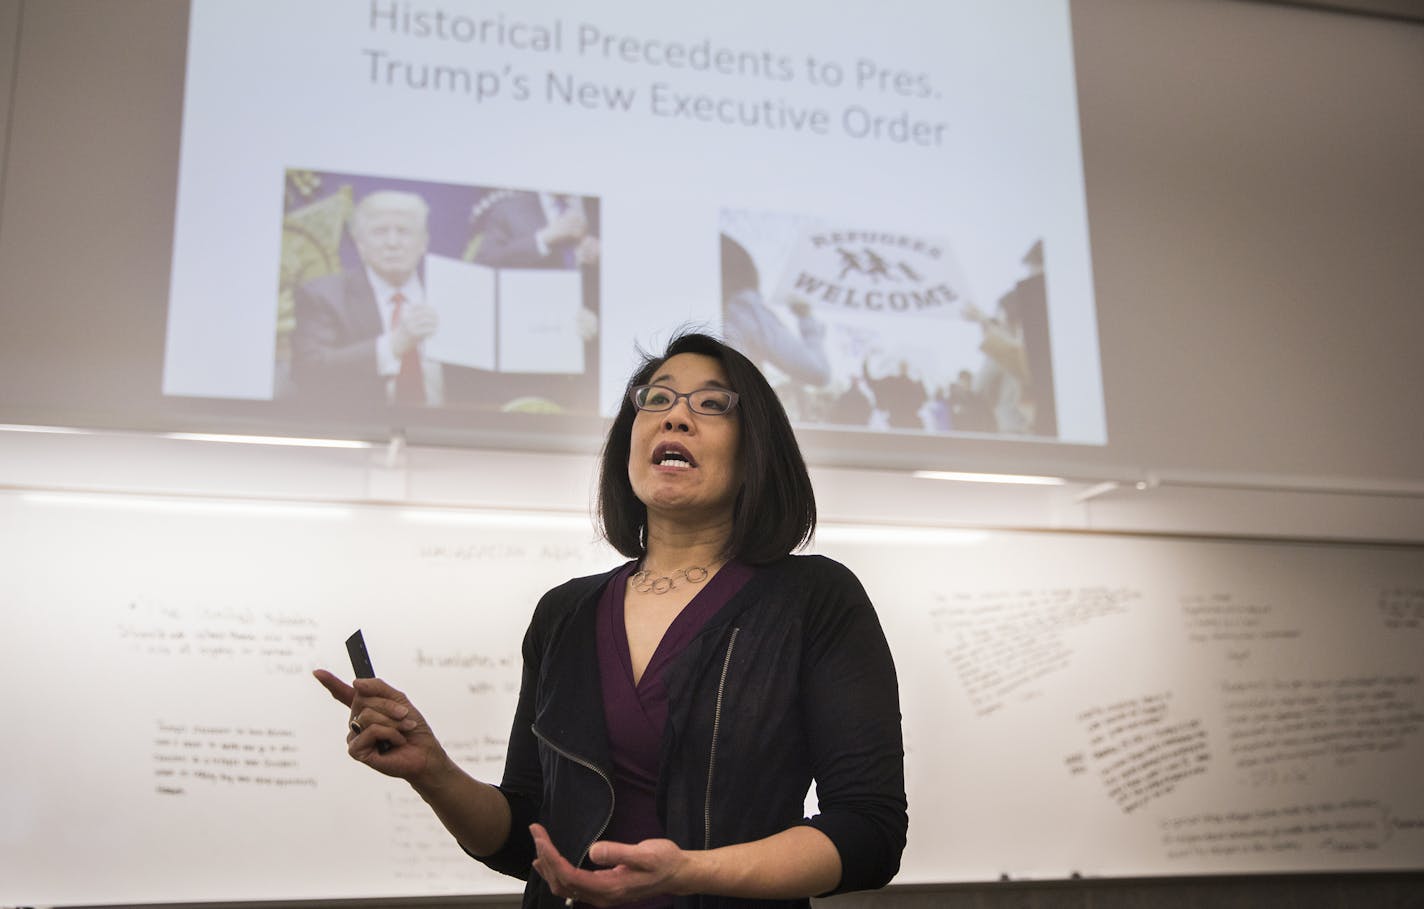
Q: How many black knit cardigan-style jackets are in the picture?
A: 1